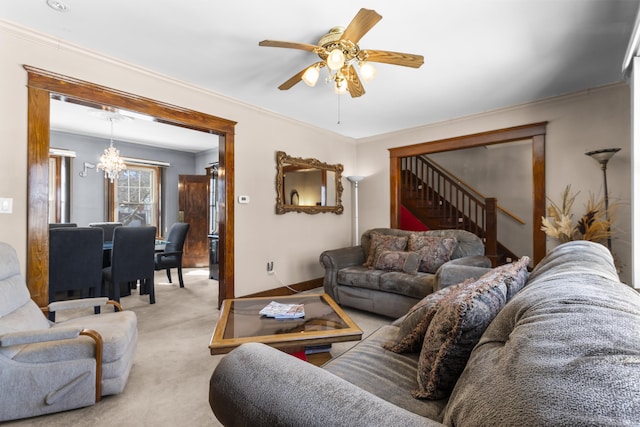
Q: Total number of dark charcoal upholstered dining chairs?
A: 5